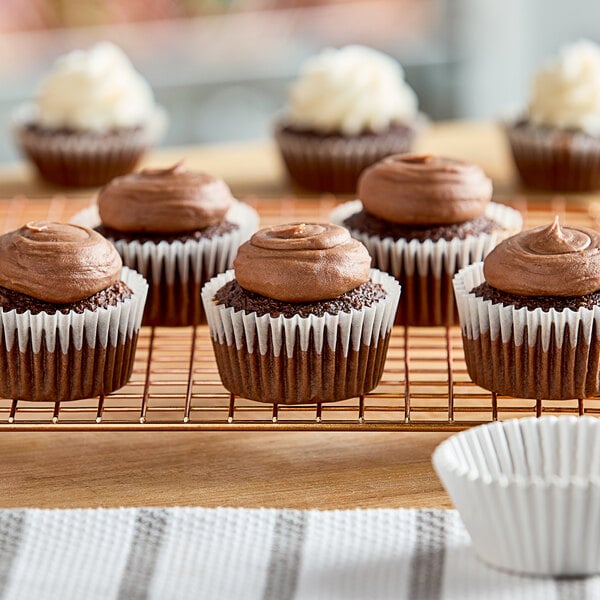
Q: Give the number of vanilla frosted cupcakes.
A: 3